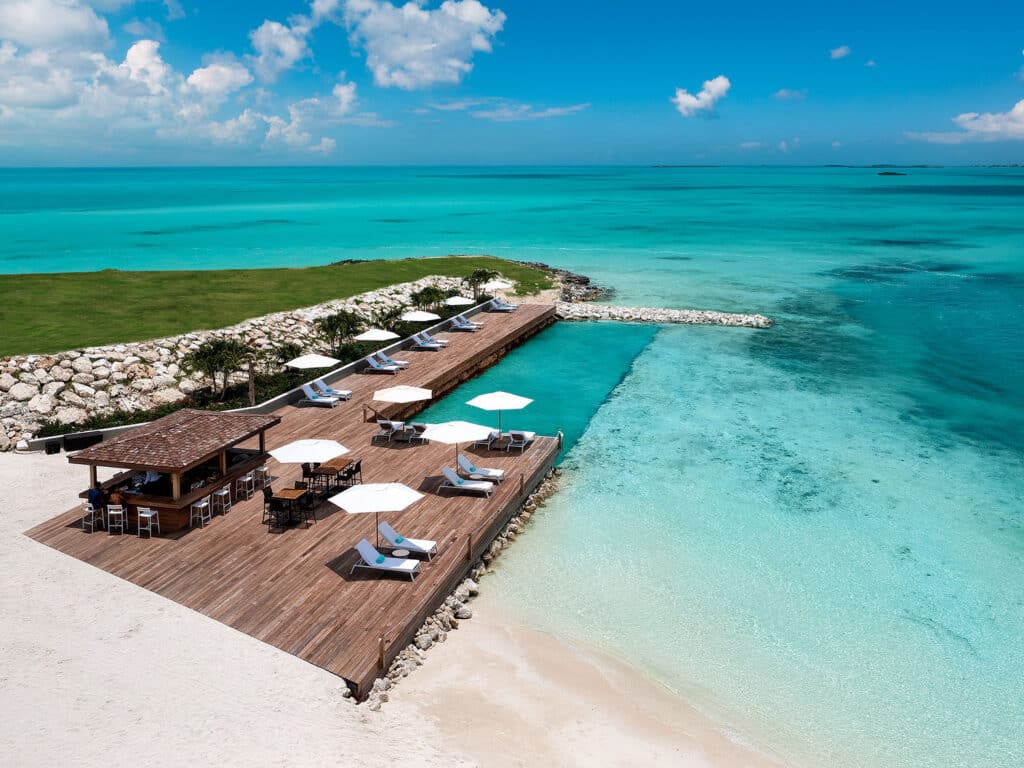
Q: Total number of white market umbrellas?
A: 10